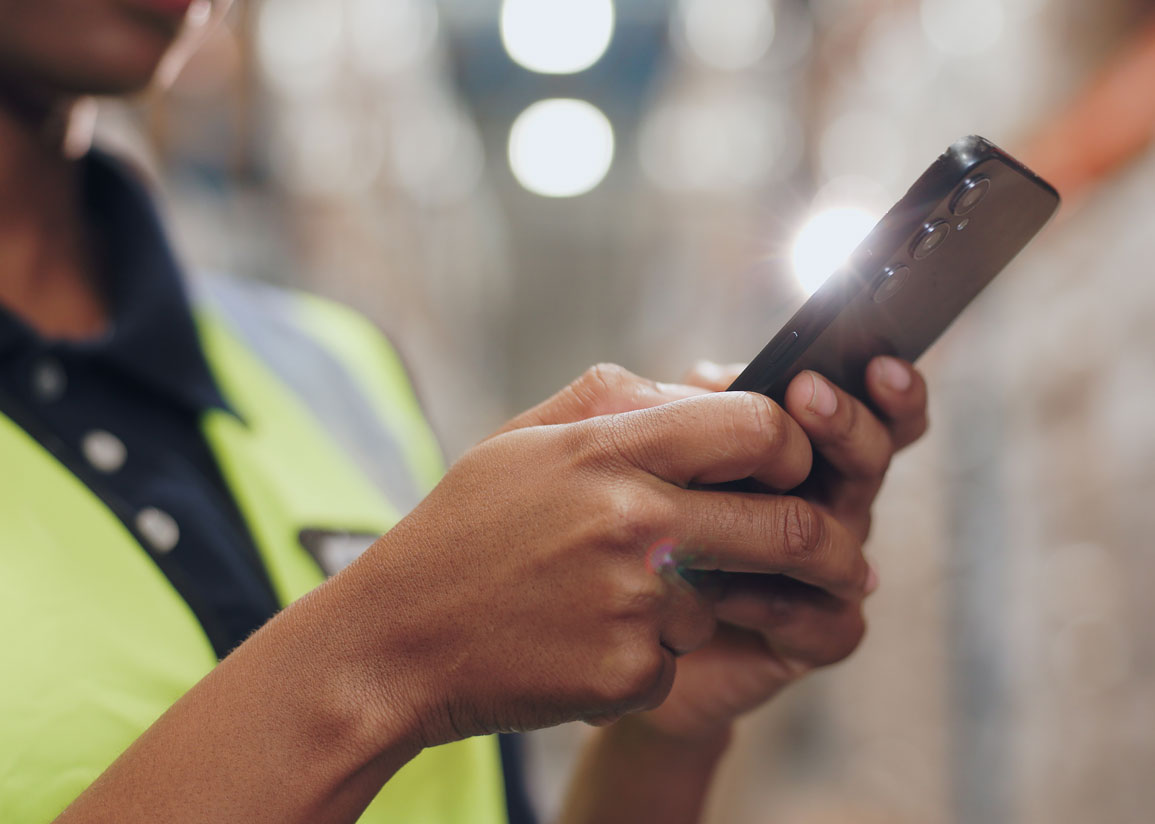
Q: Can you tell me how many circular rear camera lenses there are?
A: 3